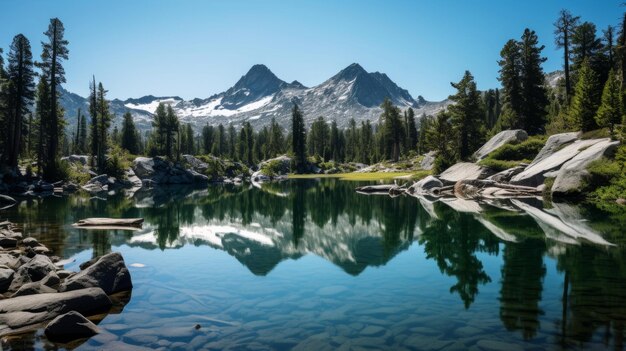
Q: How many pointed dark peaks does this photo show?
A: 2